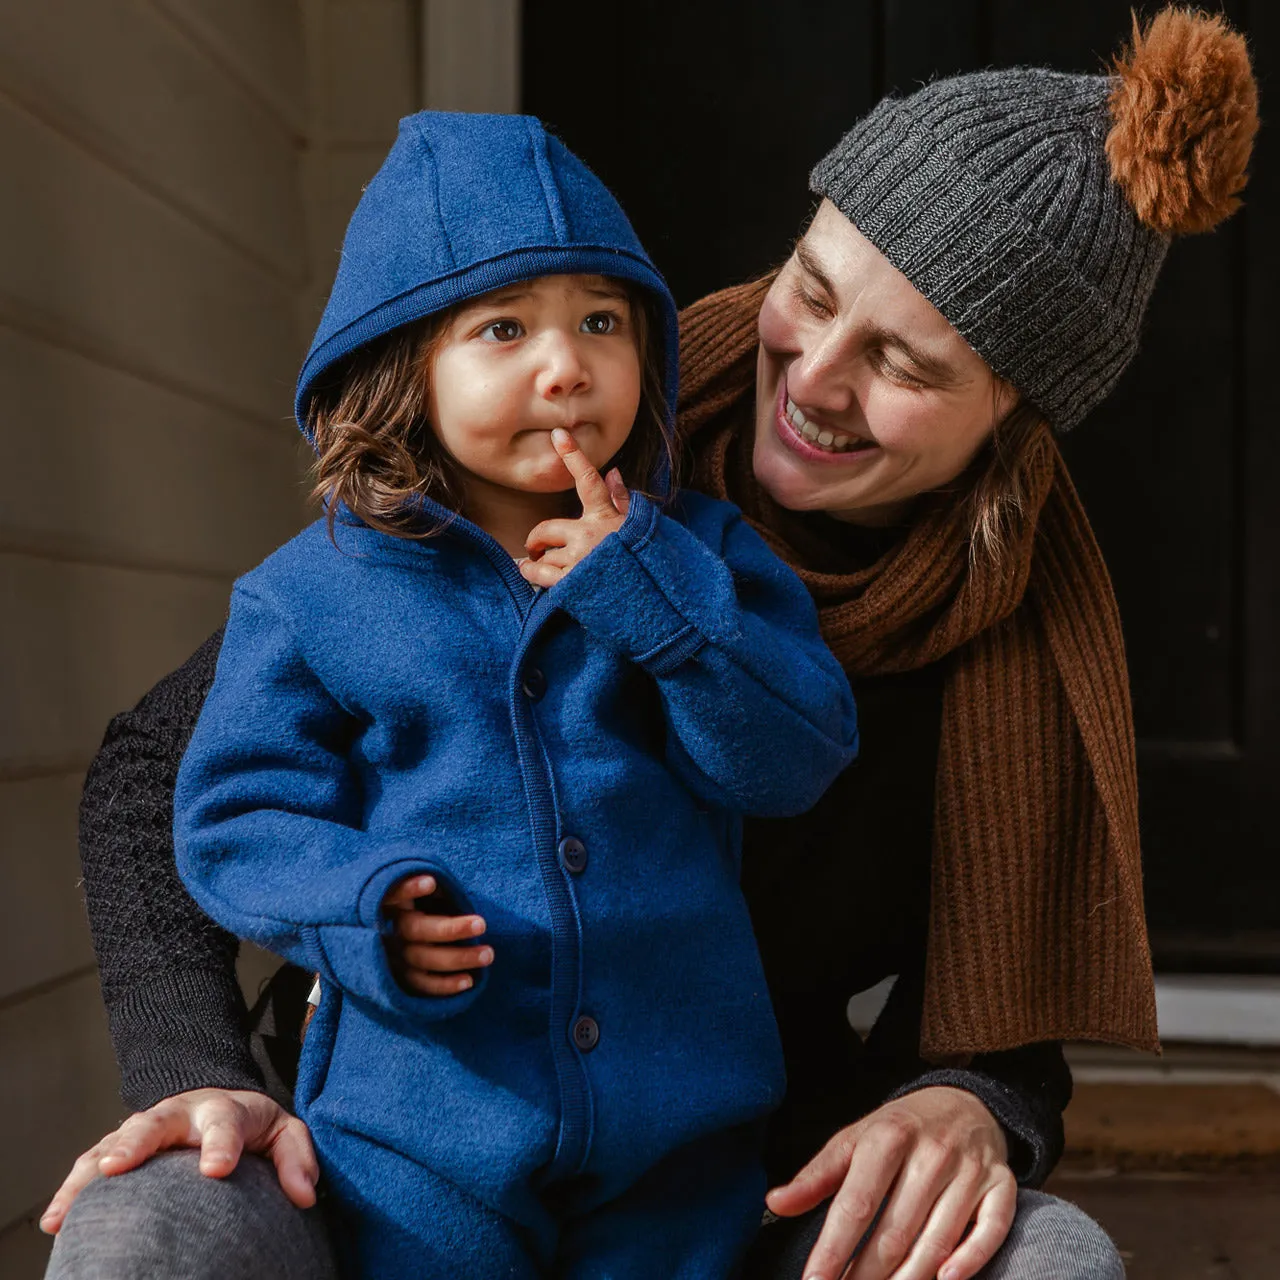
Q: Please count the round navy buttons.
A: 3